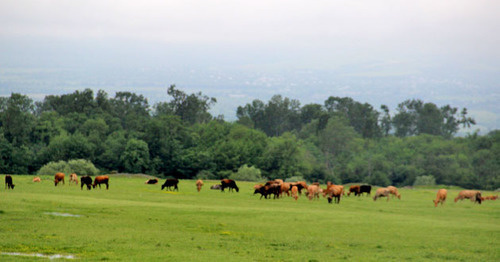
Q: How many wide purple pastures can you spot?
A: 0